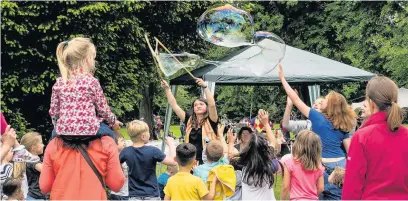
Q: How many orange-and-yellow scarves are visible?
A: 1